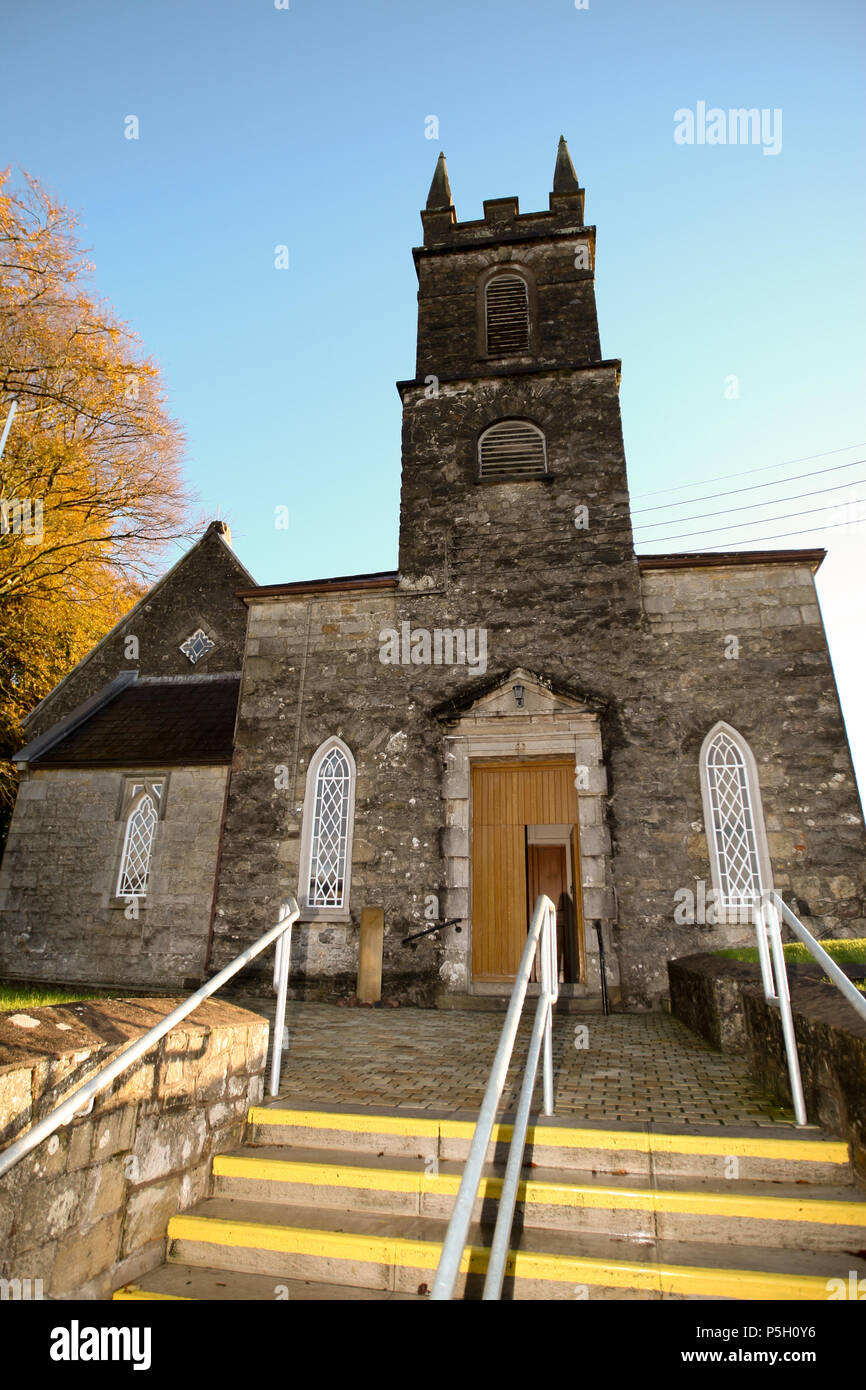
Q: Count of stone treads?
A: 4